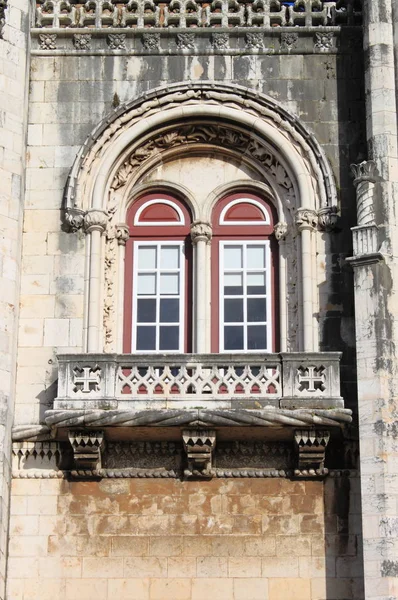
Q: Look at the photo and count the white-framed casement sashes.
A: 2